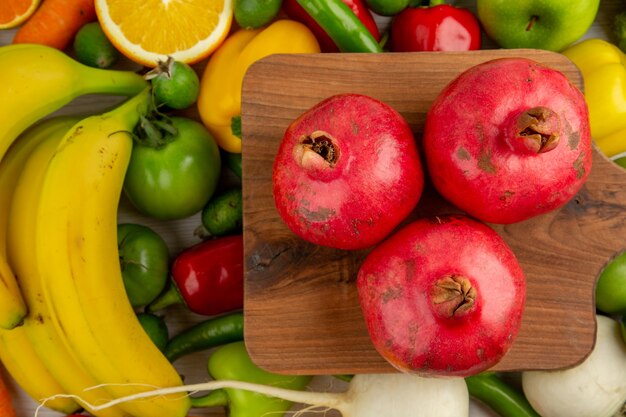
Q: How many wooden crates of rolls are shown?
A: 0